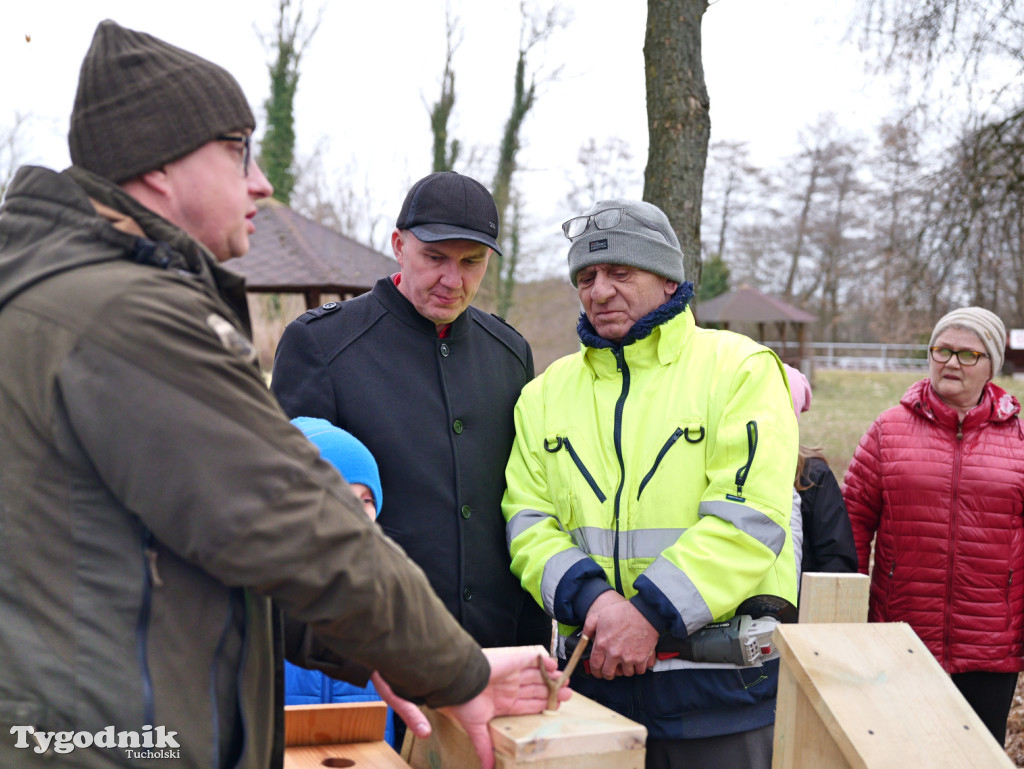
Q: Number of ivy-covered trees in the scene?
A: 3